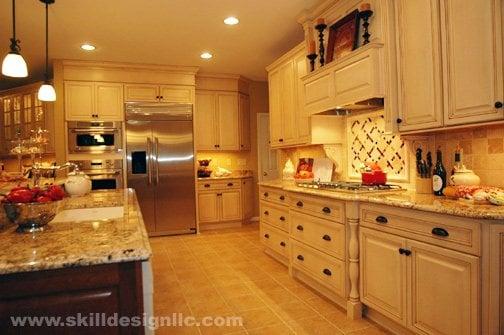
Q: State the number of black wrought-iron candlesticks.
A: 3